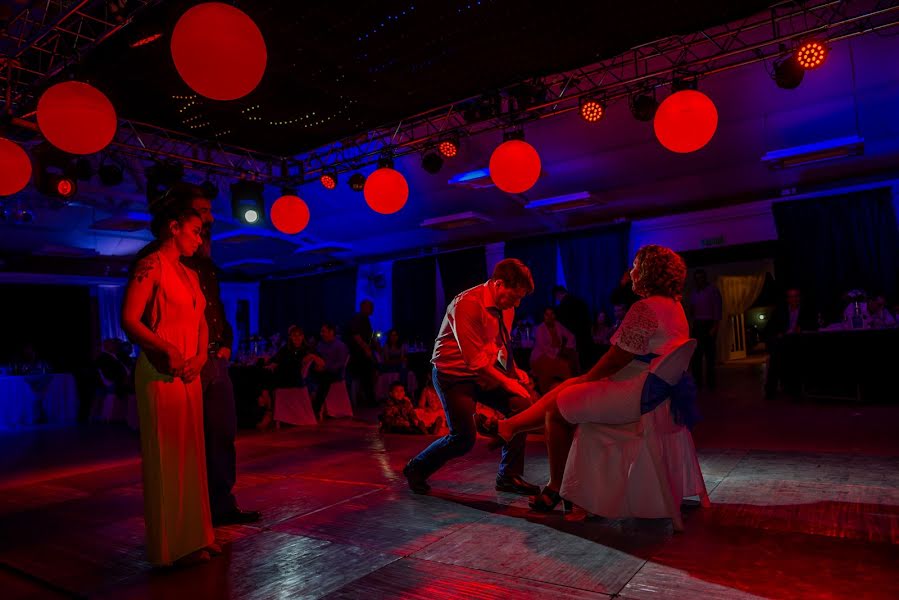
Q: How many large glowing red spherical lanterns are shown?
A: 7